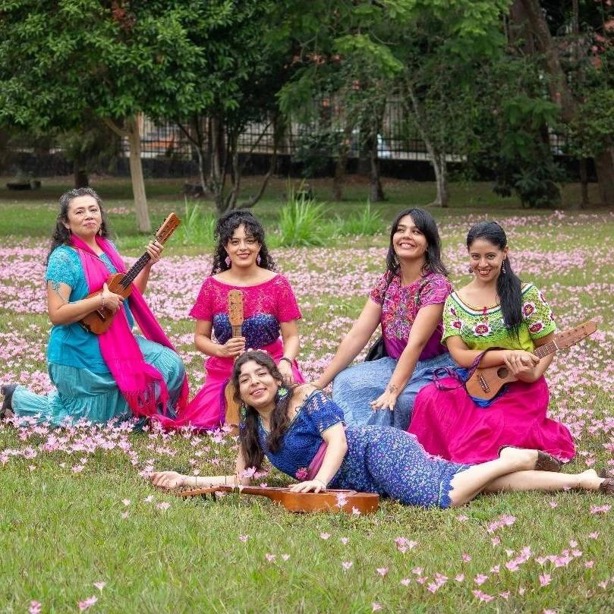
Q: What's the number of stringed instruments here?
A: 4